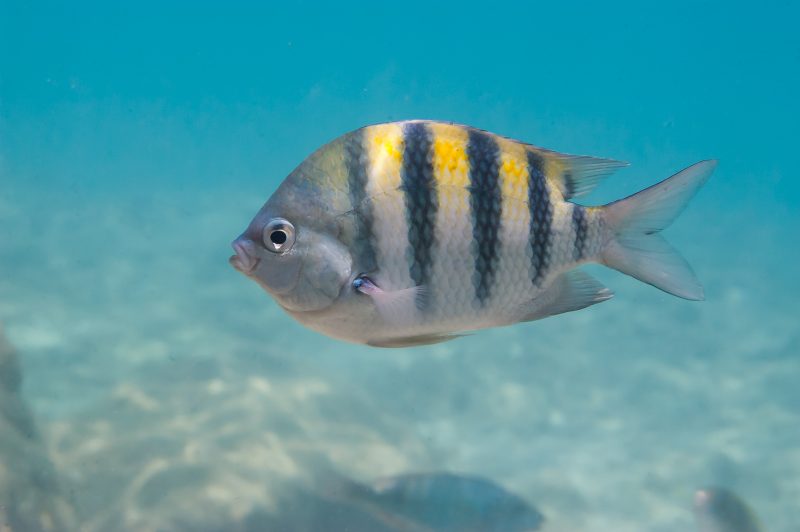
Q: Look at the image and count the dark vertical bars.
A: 5